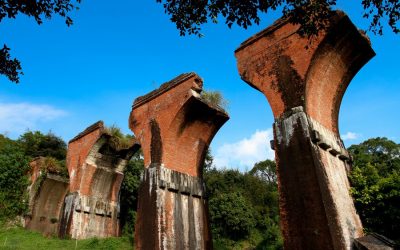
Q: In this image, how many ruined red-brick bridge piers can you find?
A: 4